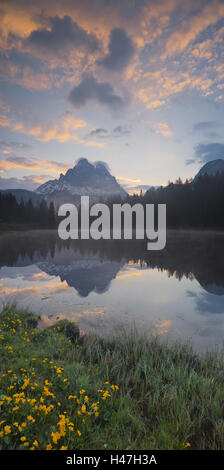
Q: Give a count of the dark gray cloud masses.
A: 3